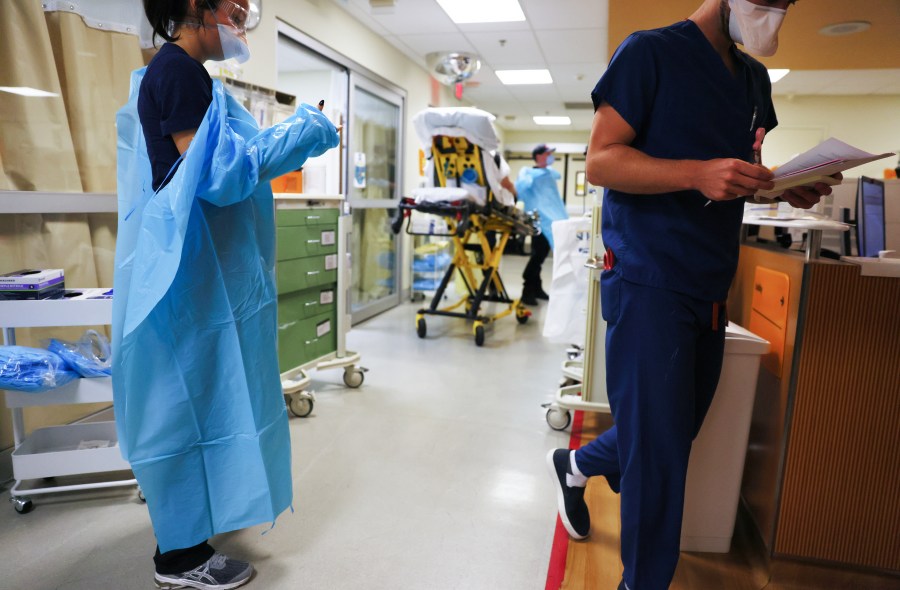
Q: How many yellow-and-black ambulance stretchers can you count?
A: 1